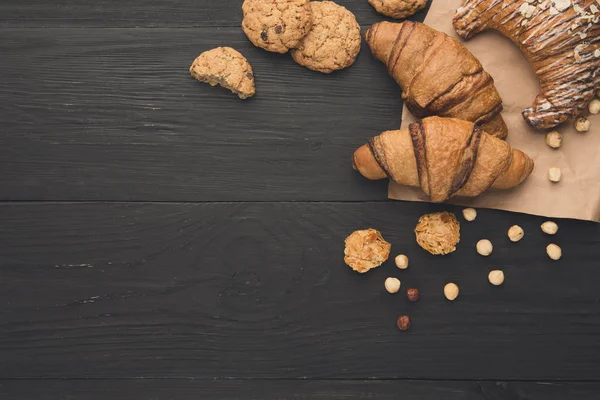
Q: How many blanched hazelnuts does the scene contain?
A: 13